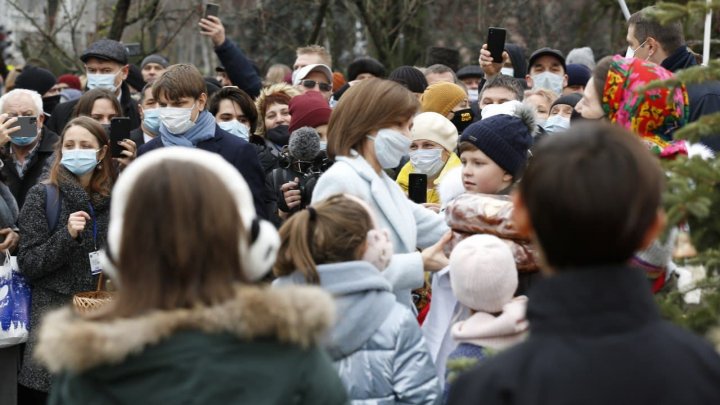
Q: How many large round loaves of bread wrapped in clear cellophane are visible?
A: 2